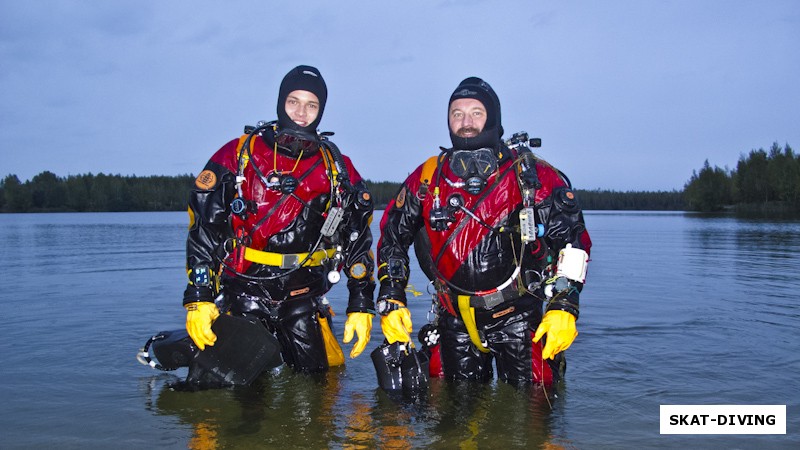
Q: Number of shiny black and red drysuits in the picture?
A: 2